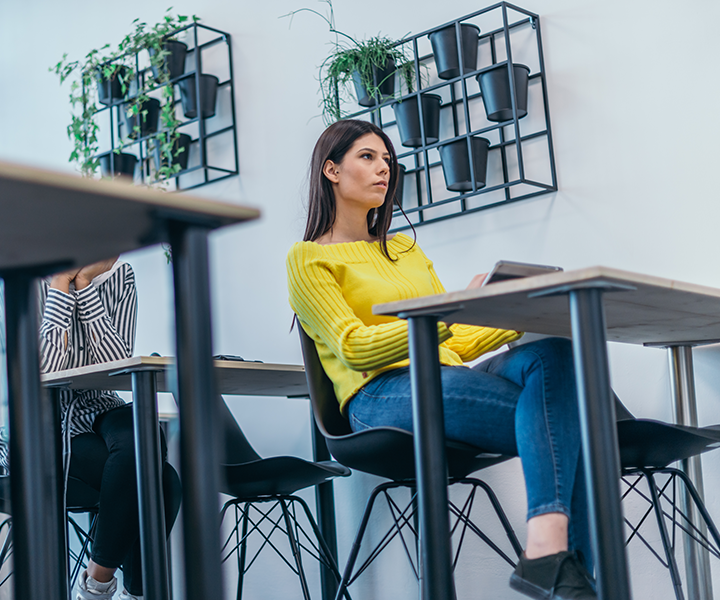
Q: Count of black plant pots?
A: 12